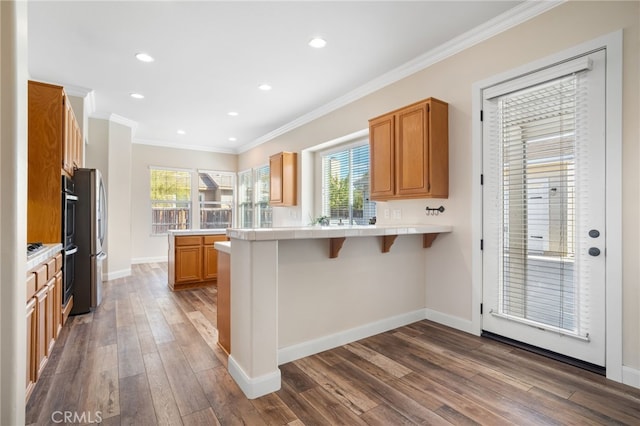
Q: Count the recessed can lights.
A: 7